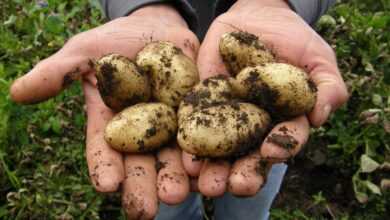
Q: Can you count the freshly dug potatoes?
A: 7